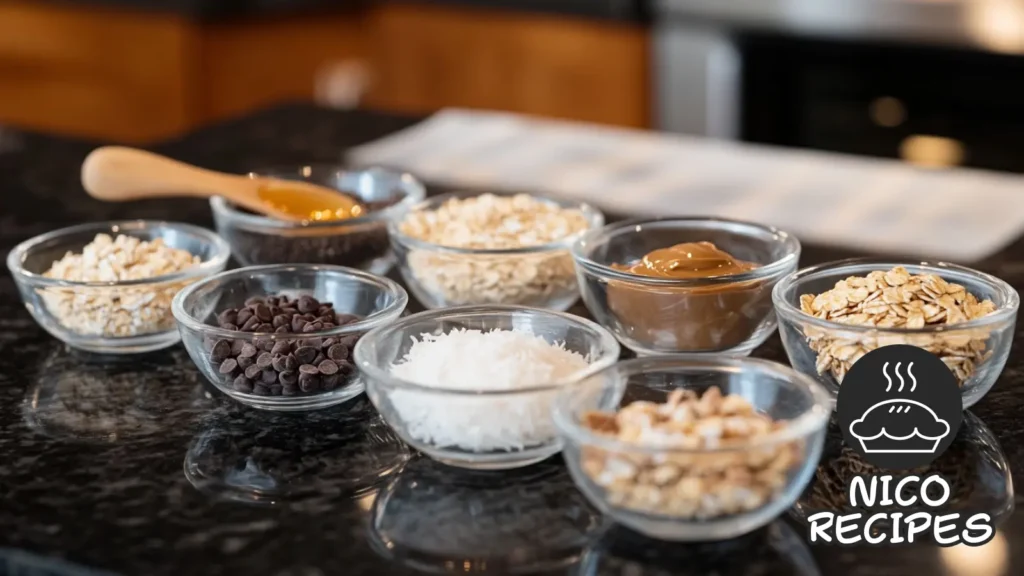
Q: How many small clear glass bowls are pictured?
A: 8